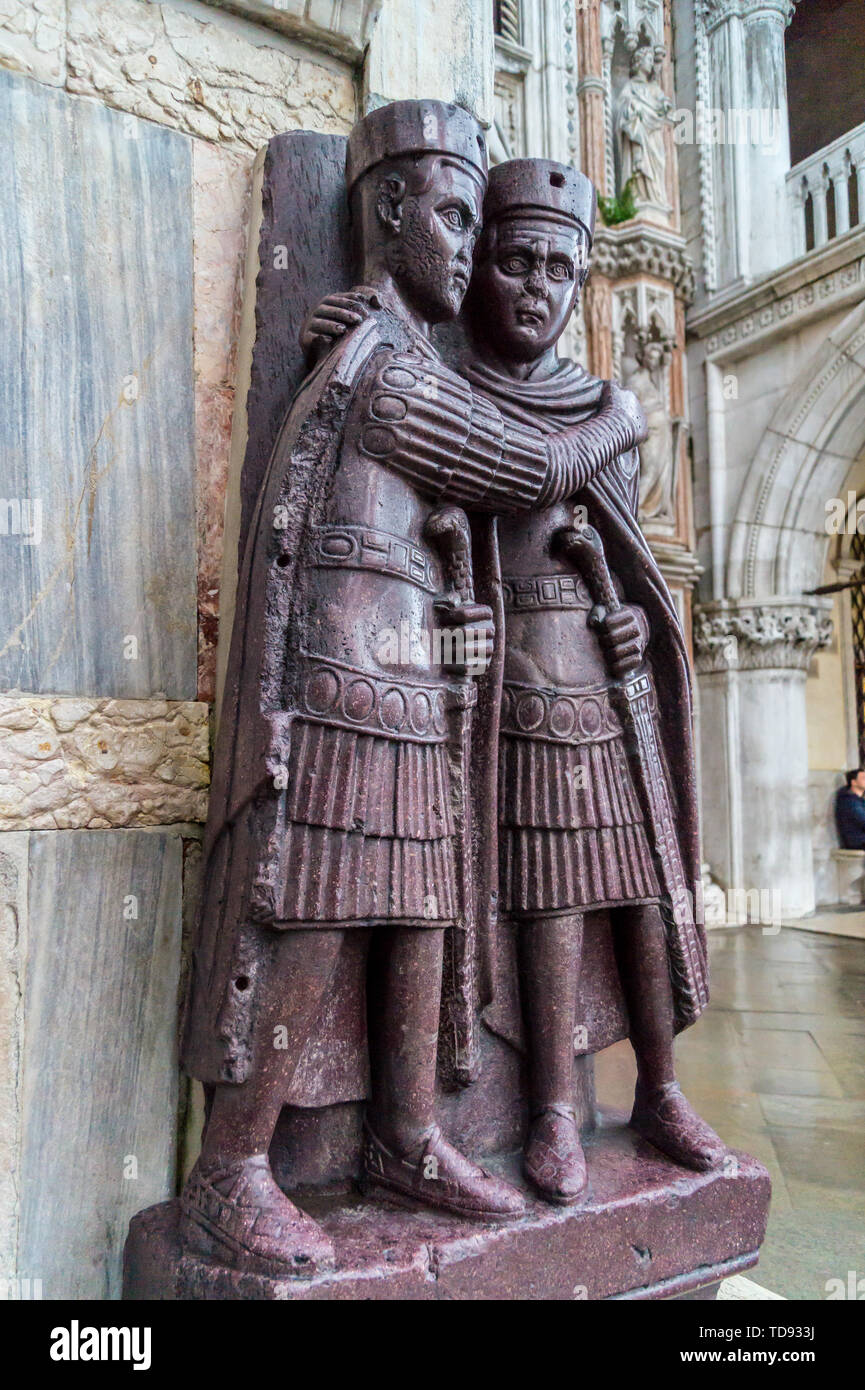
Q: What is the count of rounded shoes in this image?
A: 4